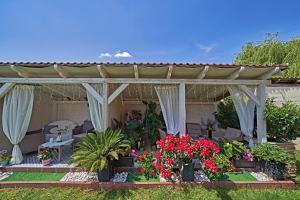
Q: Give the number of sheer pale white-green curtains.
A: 4